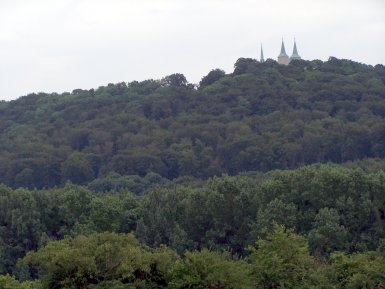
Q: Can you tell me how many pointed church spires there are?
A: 3